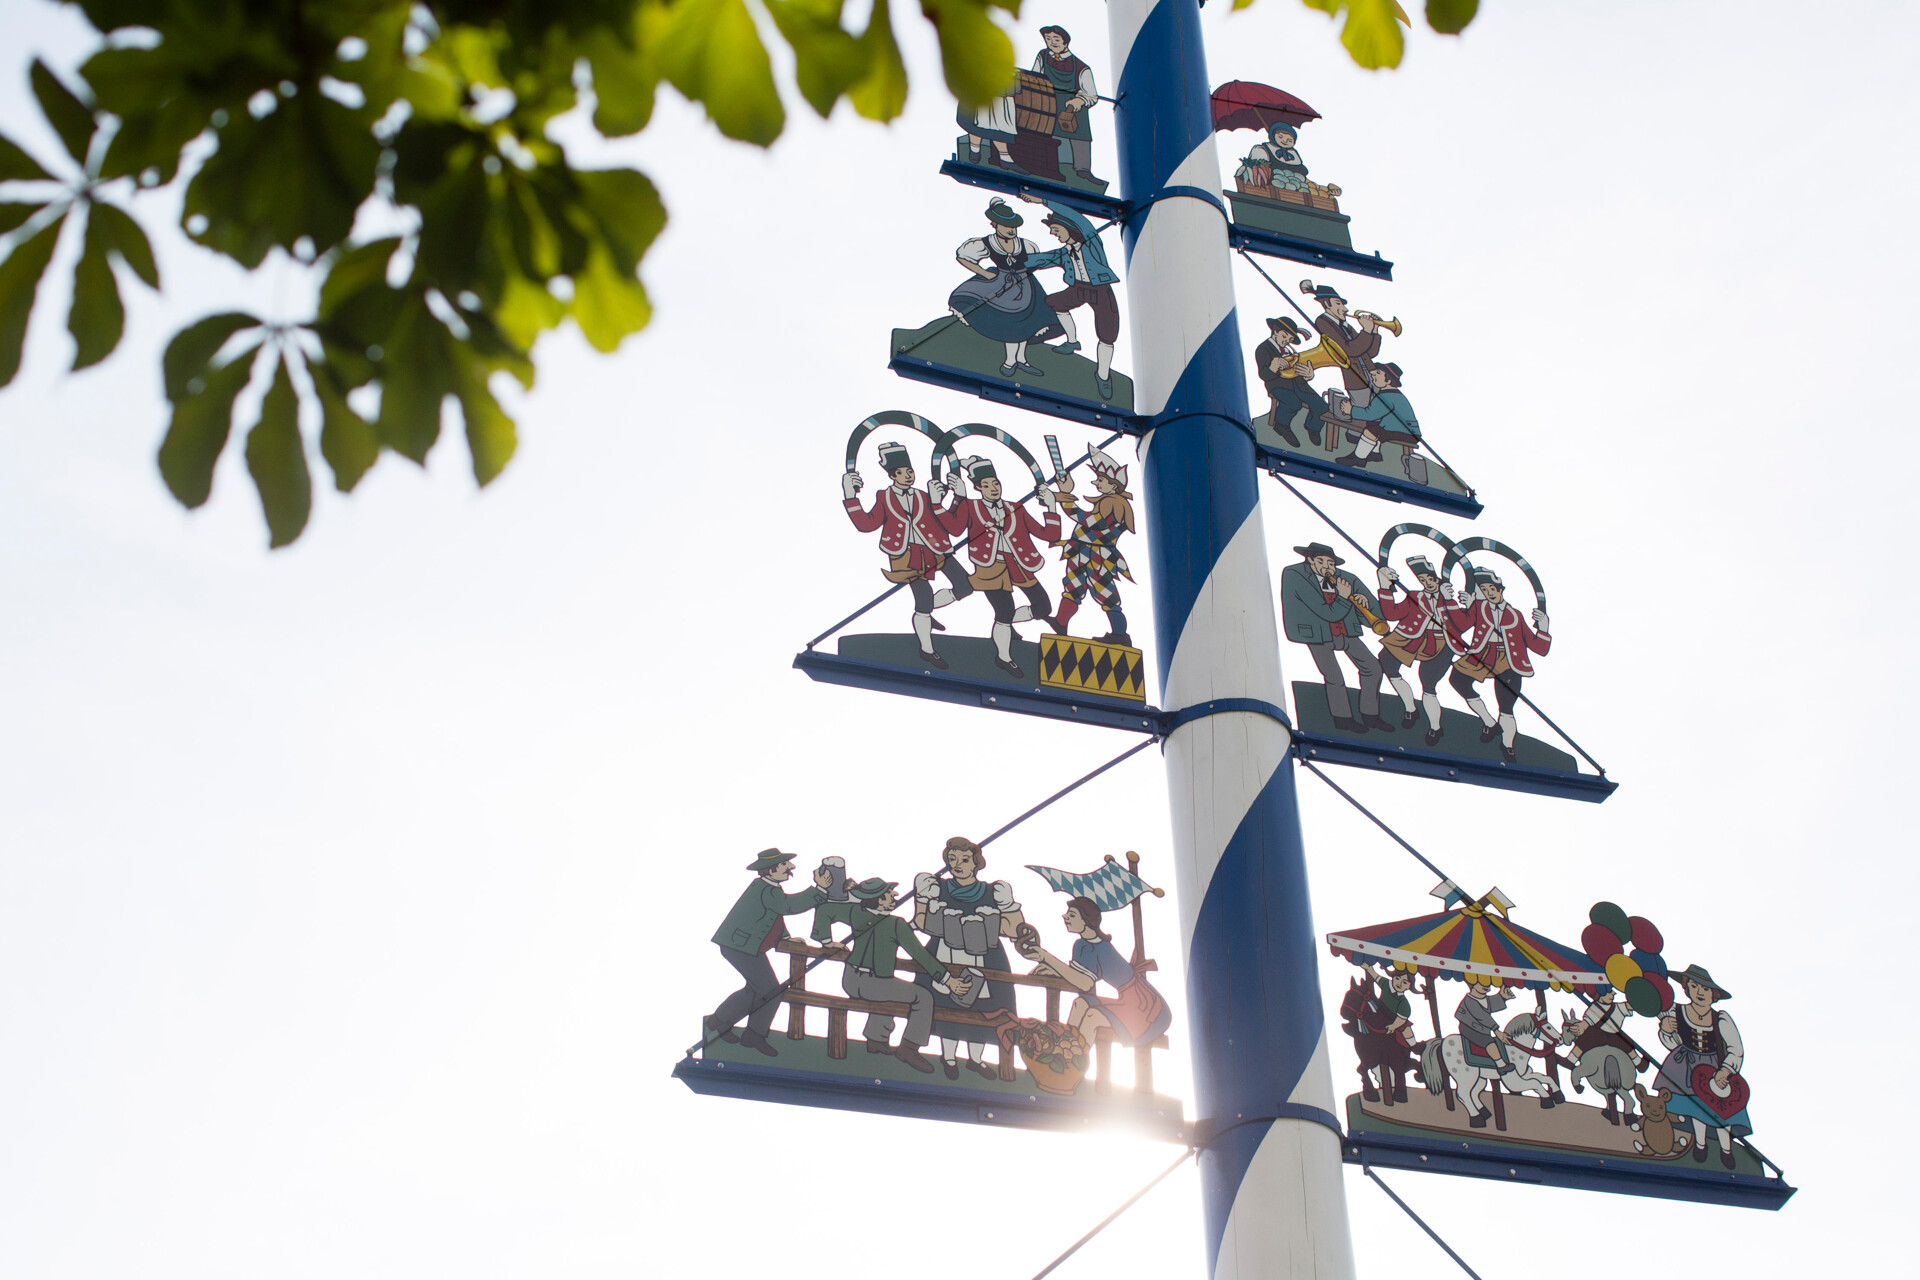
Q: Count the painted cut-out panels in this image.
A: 8